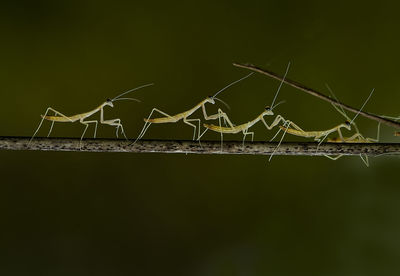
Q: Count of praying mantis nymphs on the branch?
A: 5